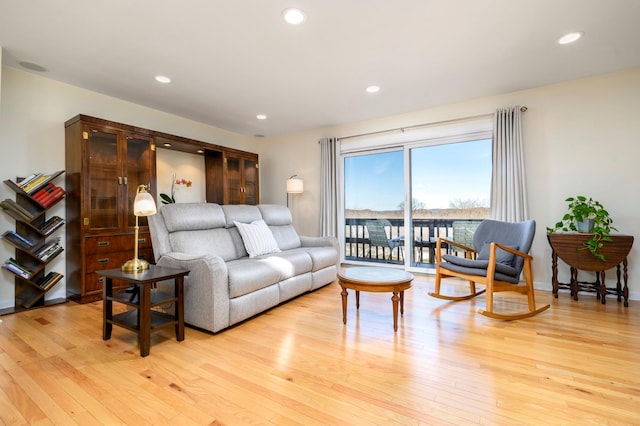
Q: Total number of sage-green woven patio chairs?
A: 2